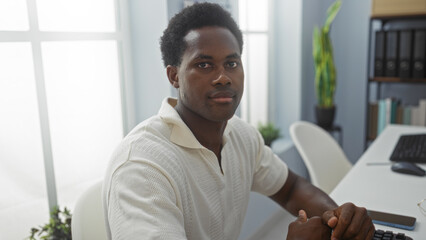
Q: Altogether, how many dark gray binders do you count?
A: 4